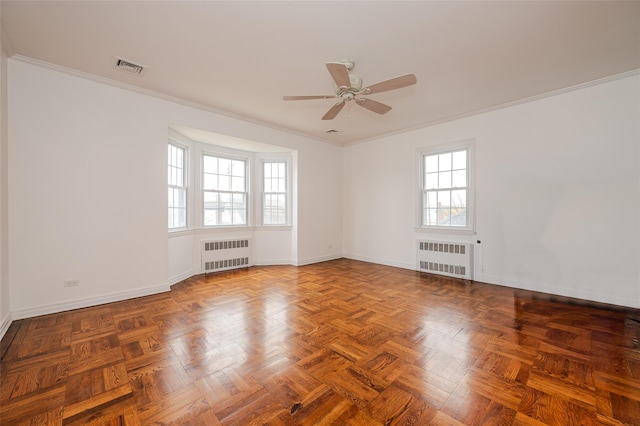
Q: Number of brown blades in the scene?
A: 5